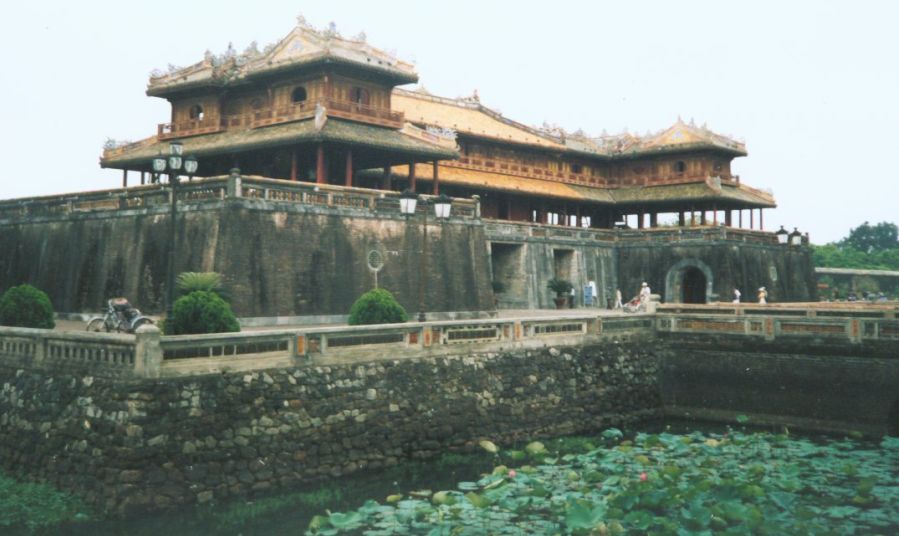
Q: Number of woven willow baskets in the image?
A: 0